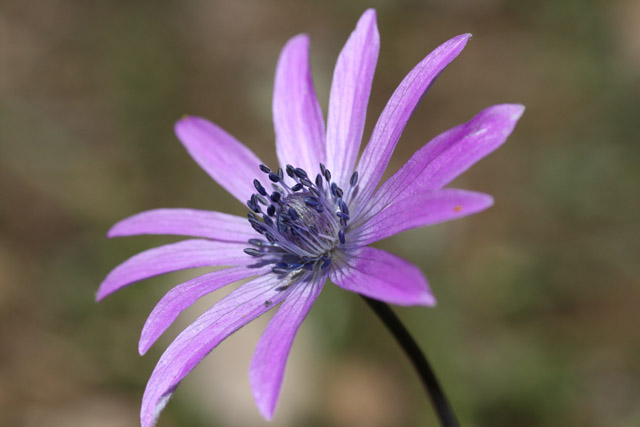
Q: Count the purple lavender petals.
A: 12